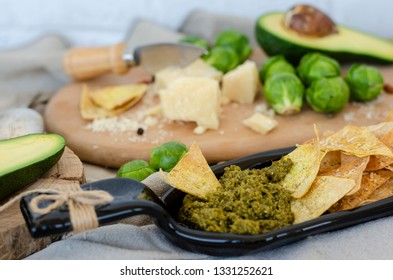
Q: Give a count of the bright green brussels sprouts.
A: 10